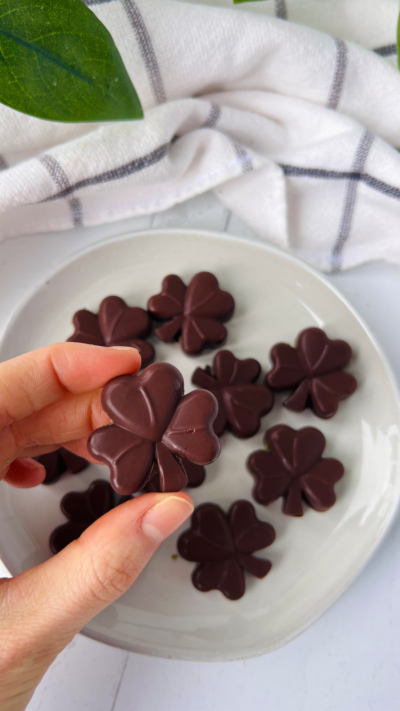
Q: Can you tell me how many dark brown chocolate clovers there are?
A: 10